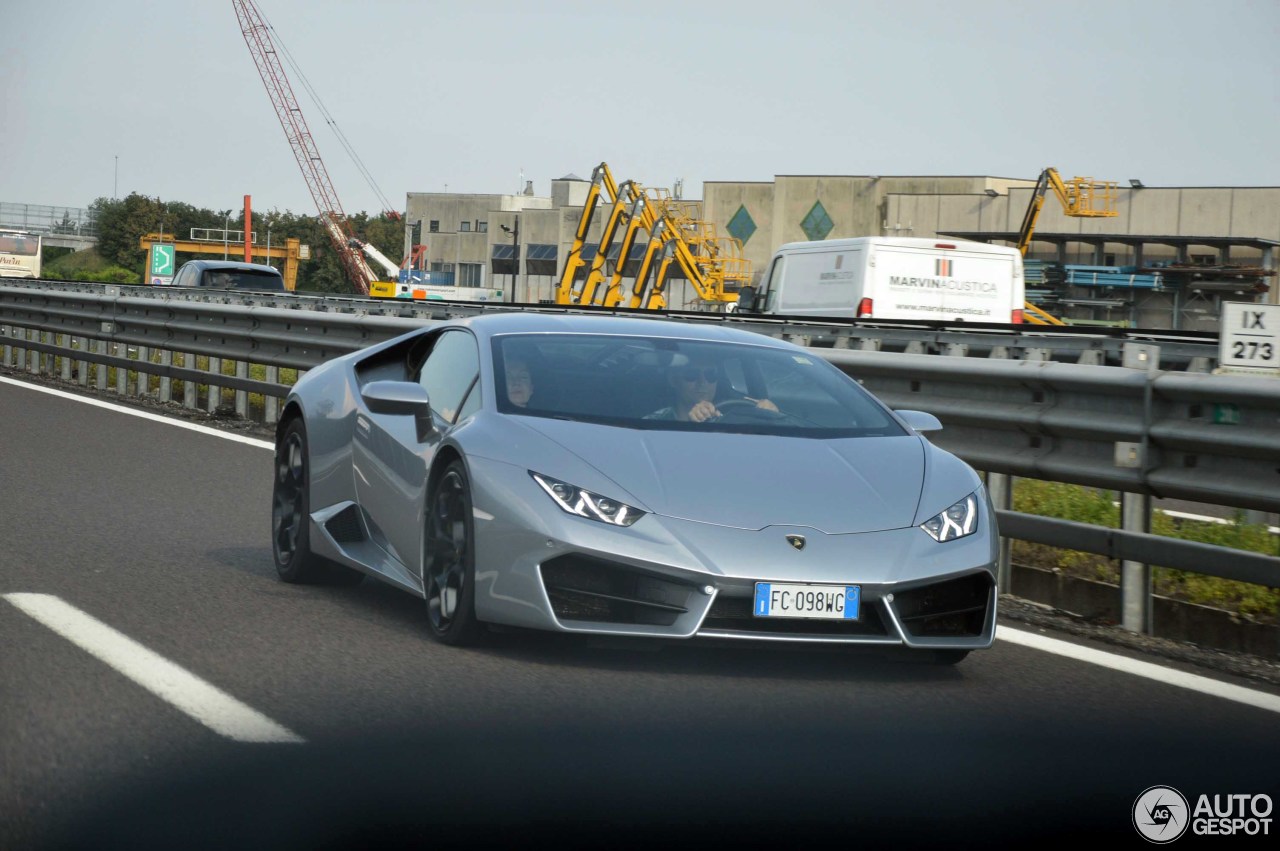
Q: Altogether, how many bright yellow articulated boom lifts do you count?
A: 6